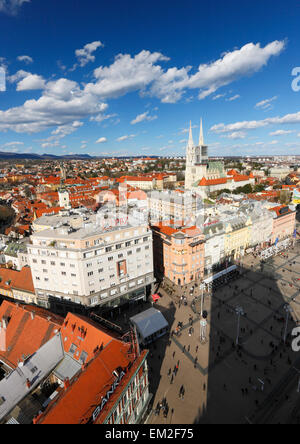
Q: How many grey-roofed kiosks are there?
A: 1